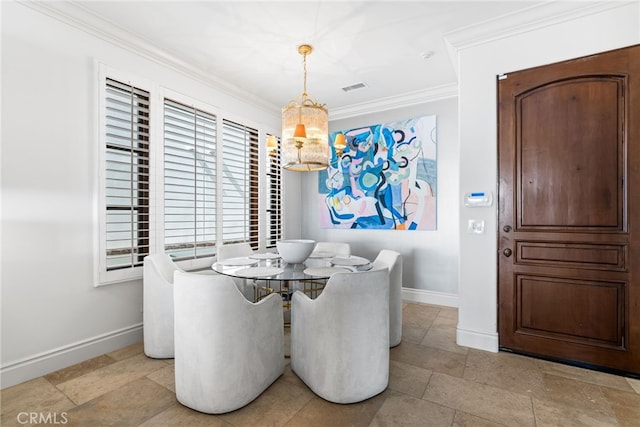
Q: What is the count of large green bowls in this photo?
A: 0